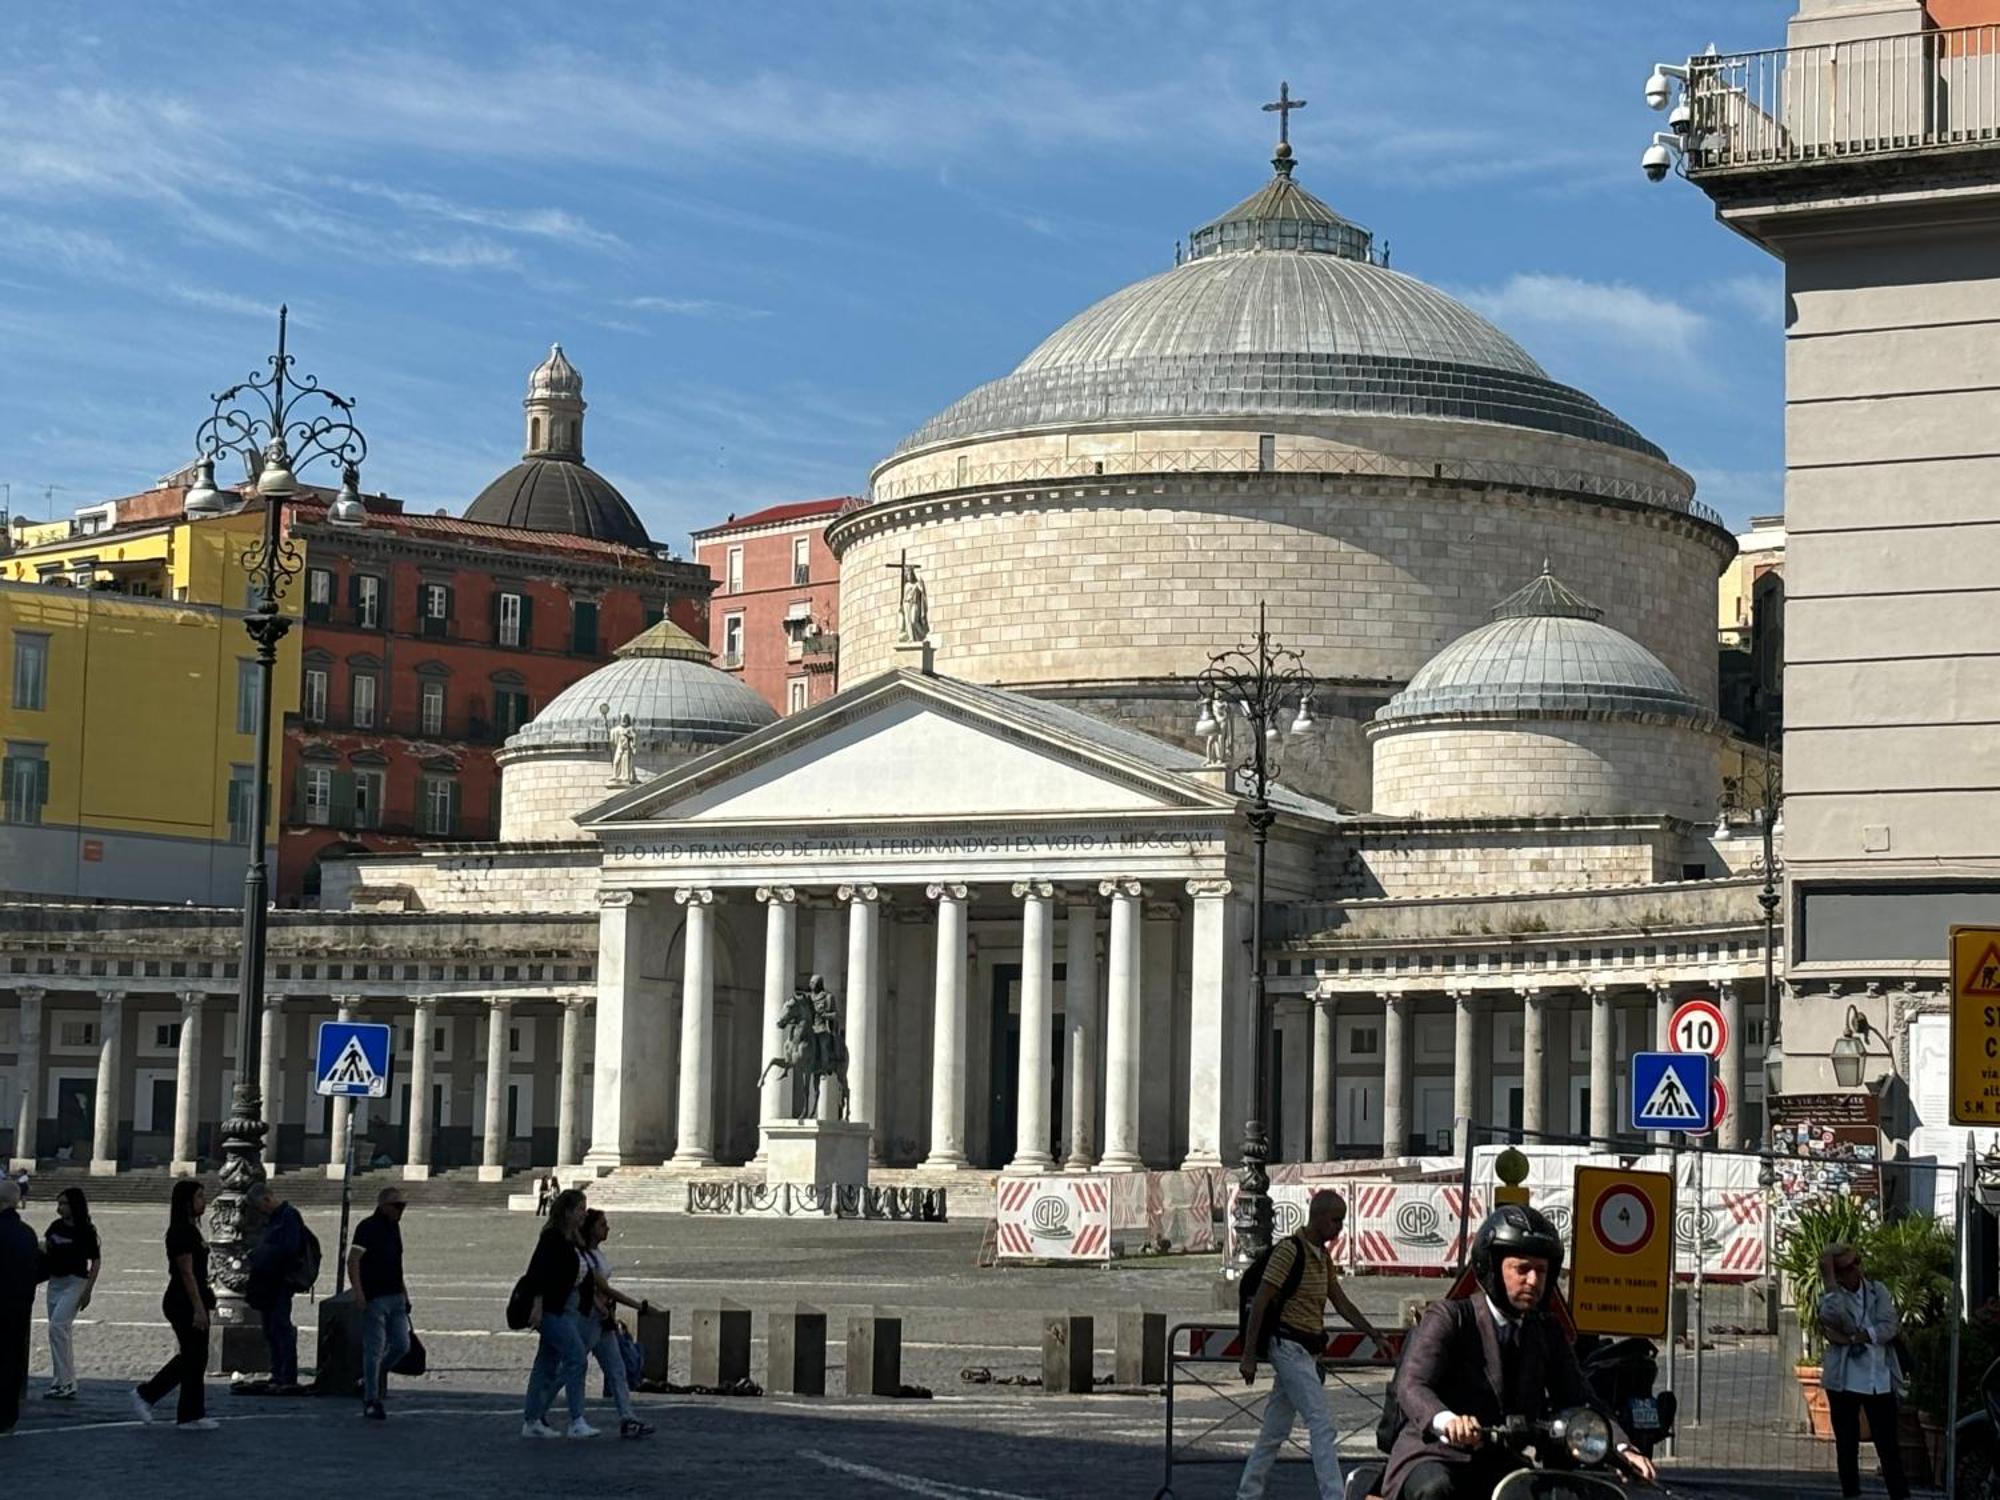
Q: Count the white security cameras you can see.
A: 3